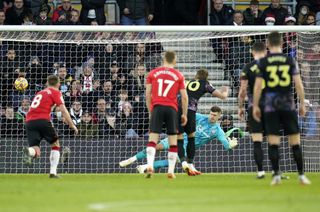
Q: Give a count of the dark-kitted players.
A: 3